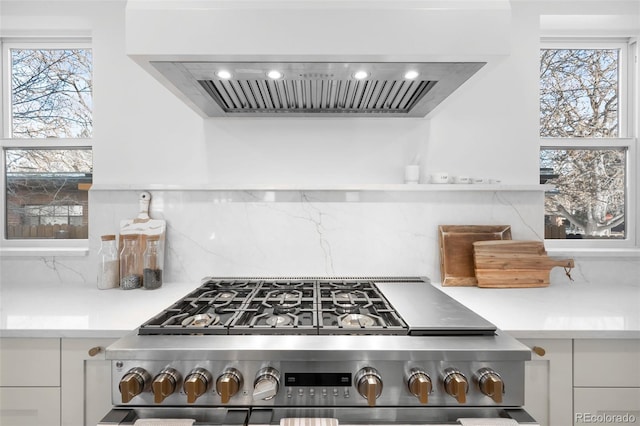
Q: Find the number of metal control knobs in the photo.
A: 9